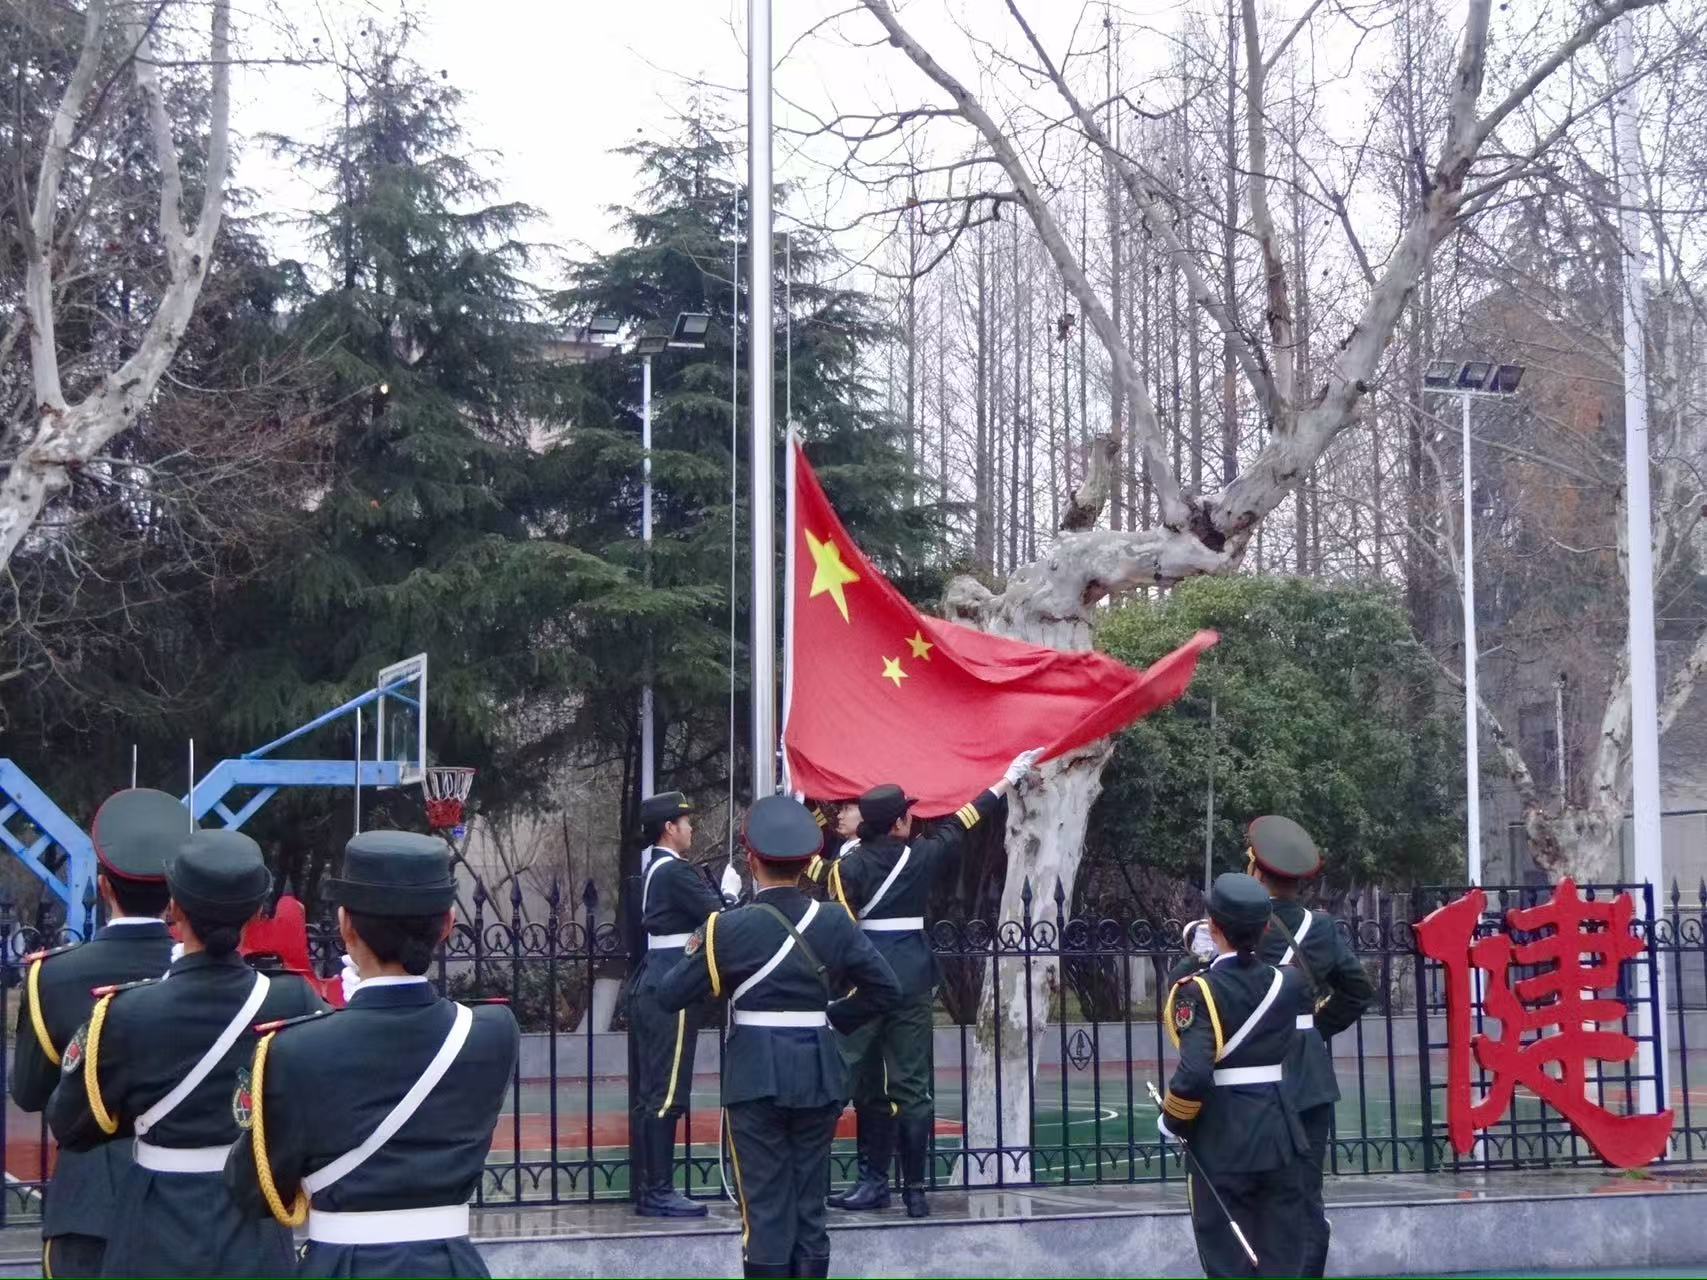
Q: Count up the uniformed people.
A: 9